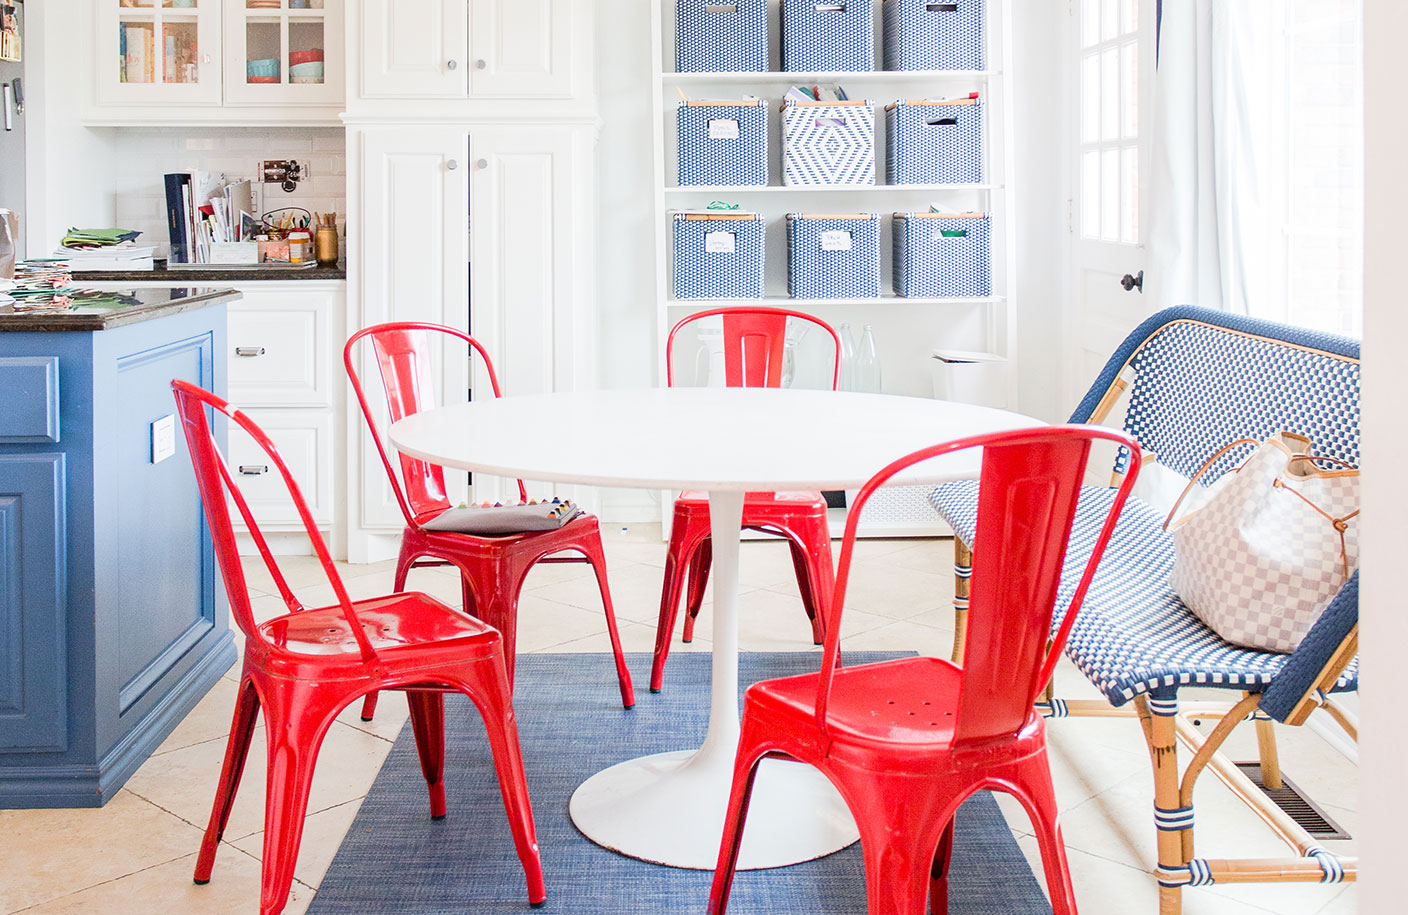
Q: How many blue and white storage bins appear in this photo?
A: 9